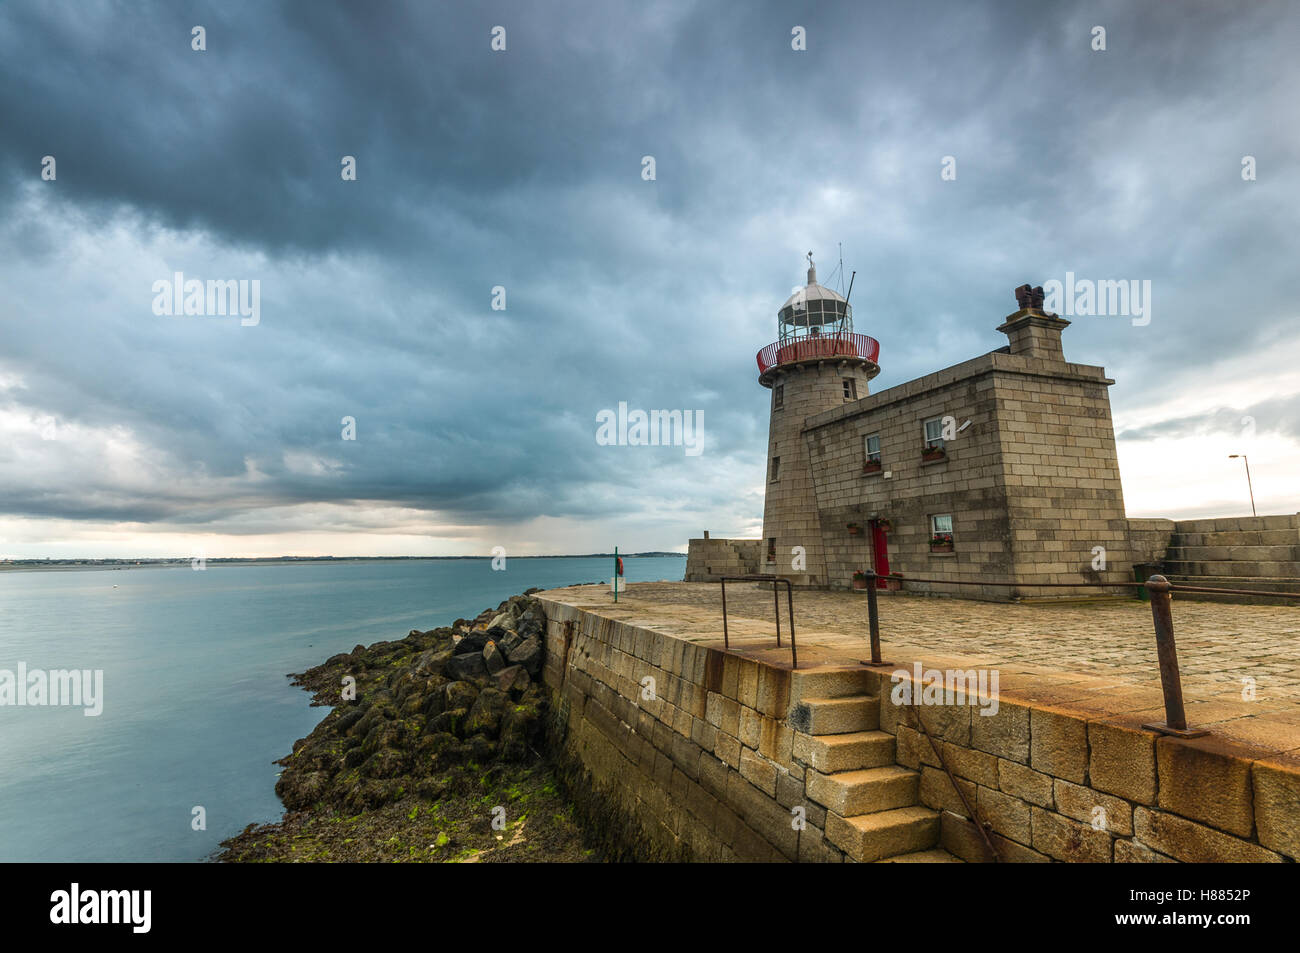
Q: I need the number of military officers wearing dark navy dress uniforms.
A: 0